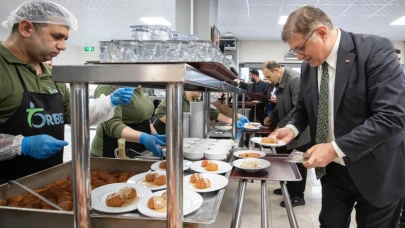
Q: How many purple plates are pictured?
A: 0